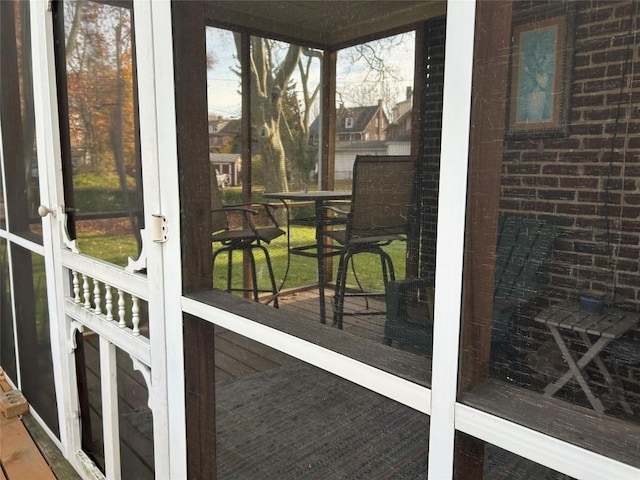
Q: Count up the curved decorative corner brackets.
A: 4